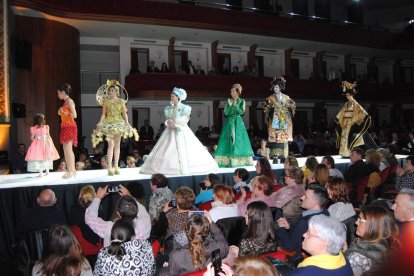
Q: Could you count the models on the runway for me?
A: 7